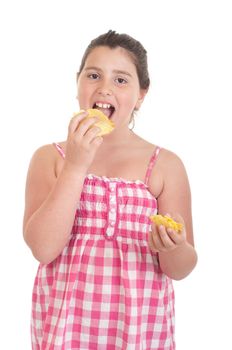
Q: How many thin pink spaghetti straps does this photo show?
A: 2